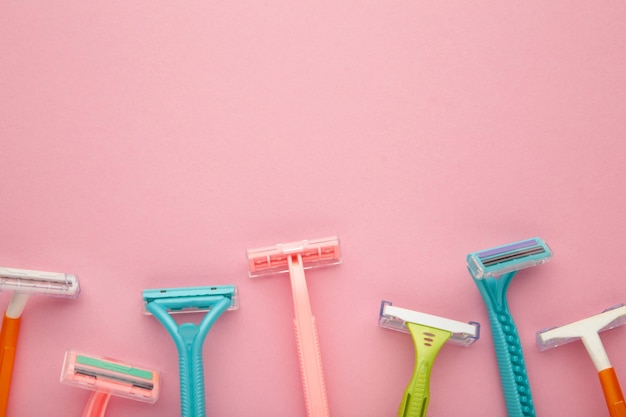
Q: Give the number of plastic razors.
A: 7